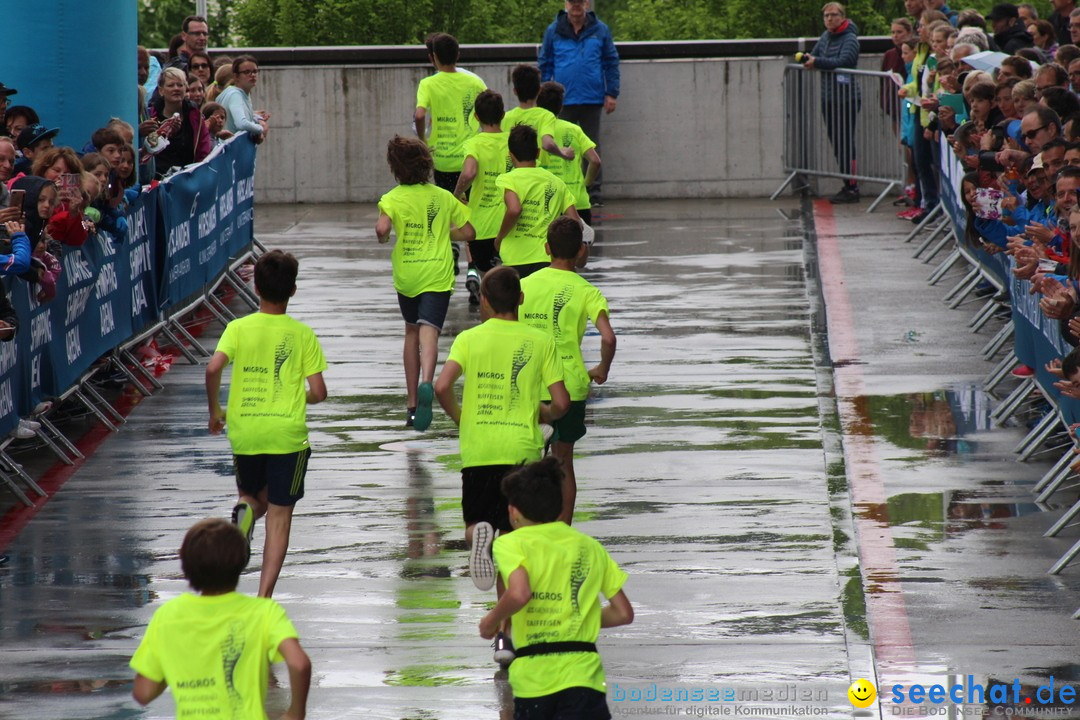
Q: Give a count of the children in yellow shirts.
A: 11